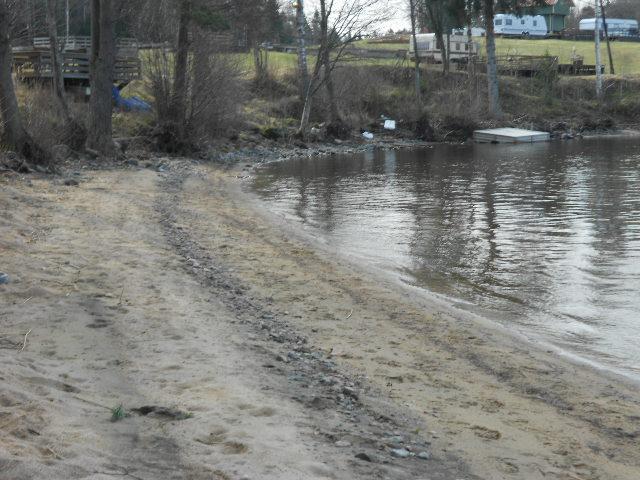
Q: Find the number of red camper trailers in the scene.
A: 0